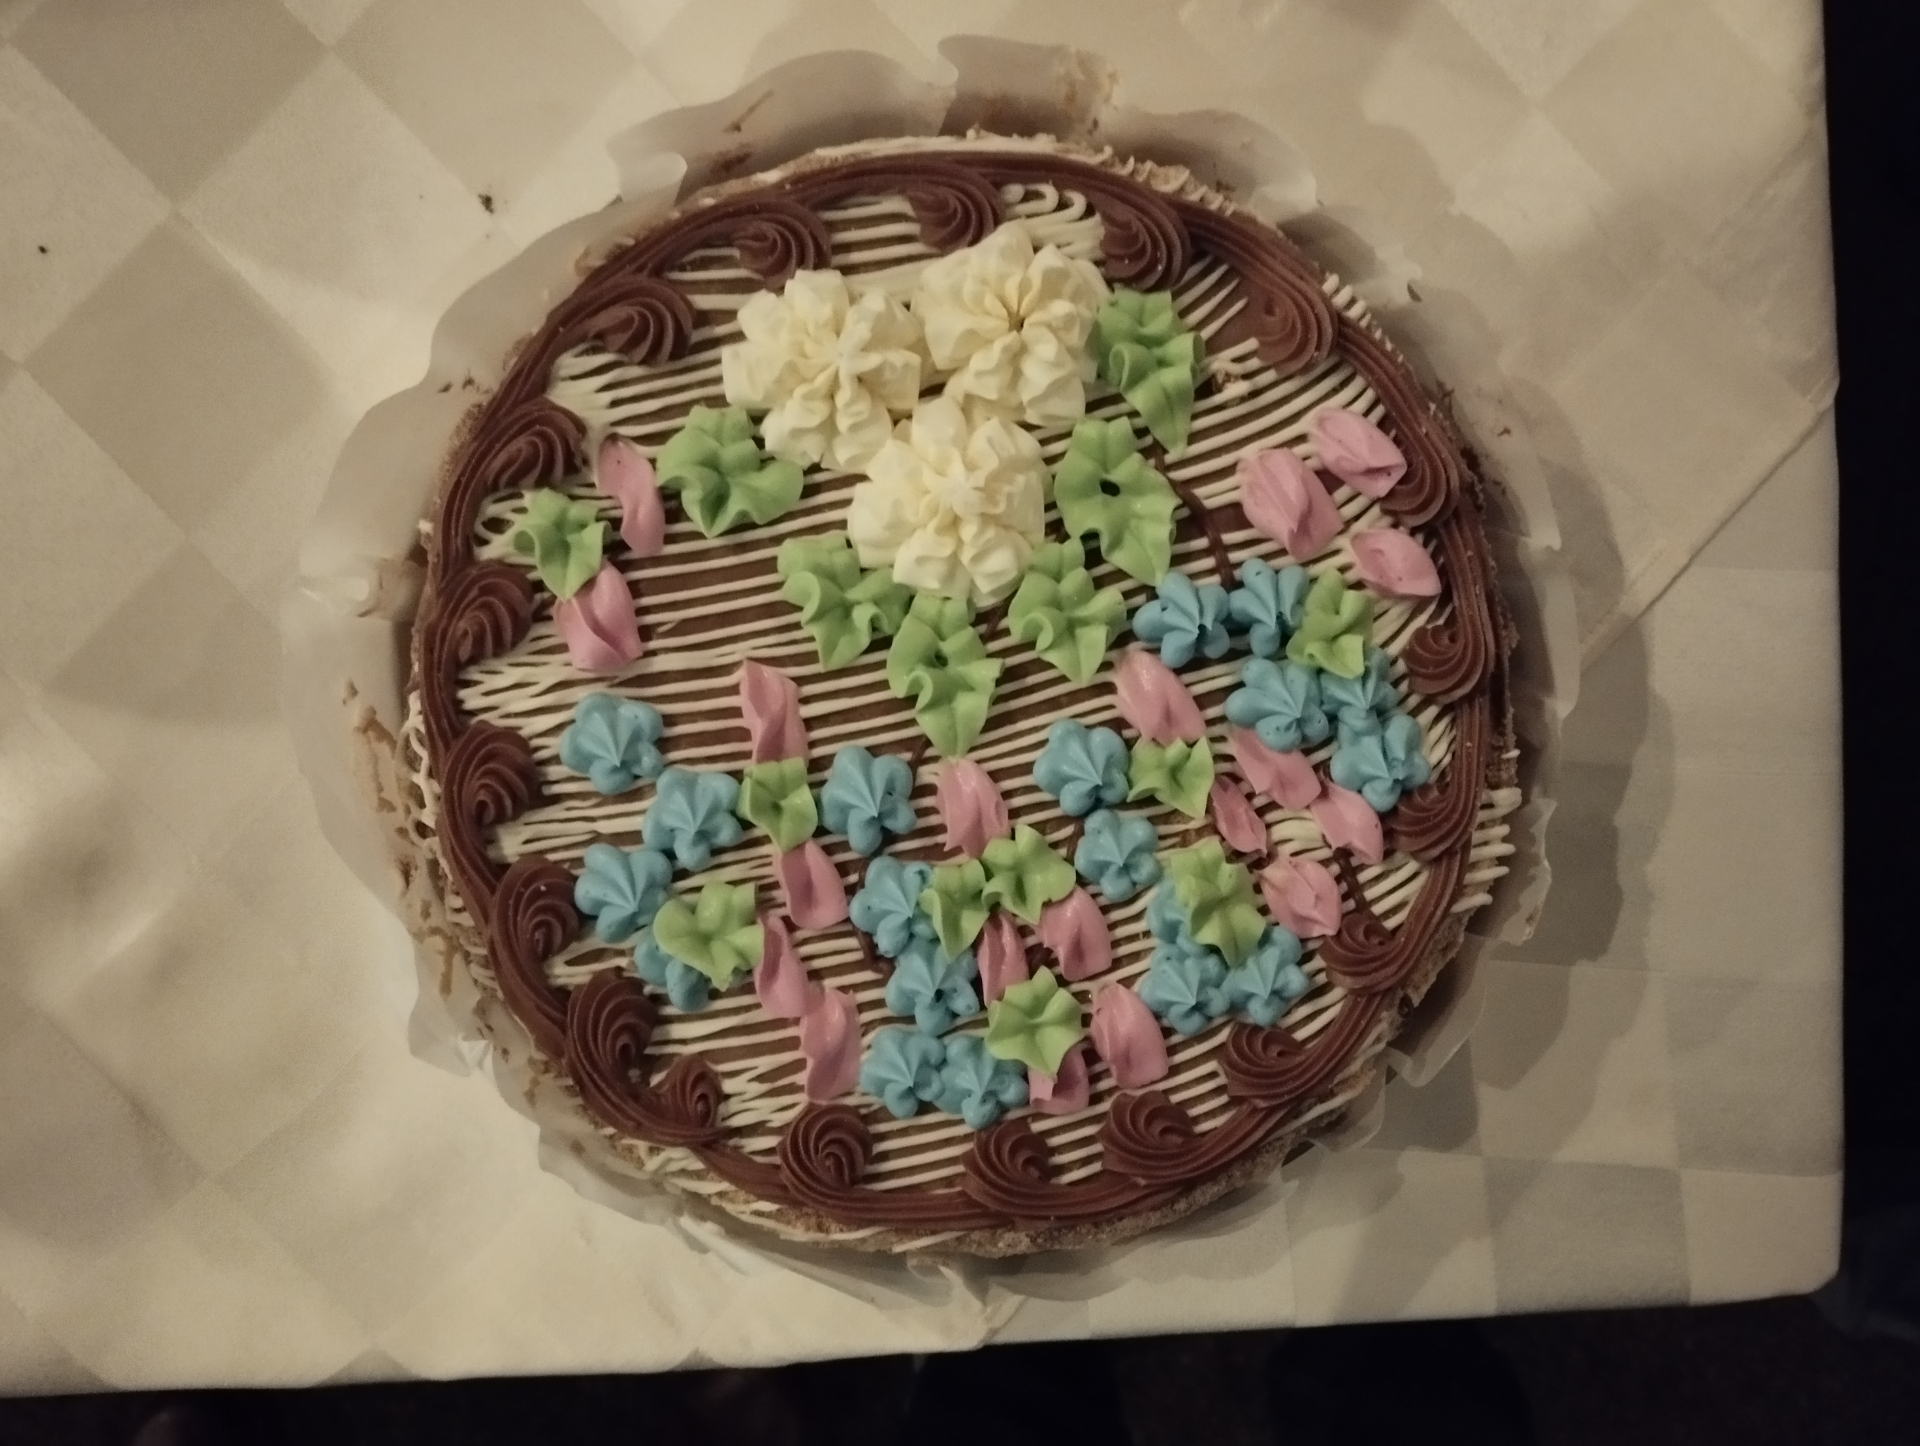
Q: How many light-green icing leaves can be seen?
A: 15